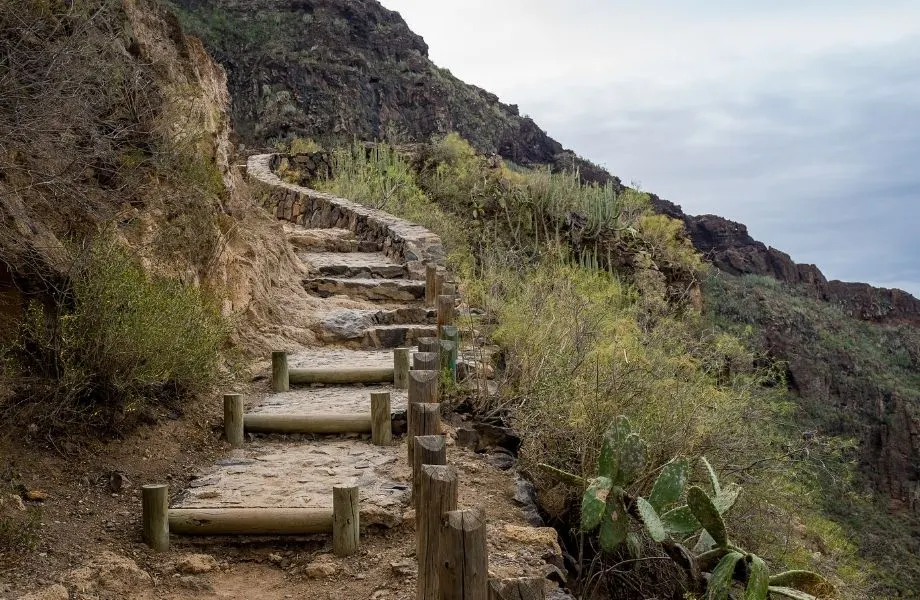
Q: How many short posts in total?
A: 6